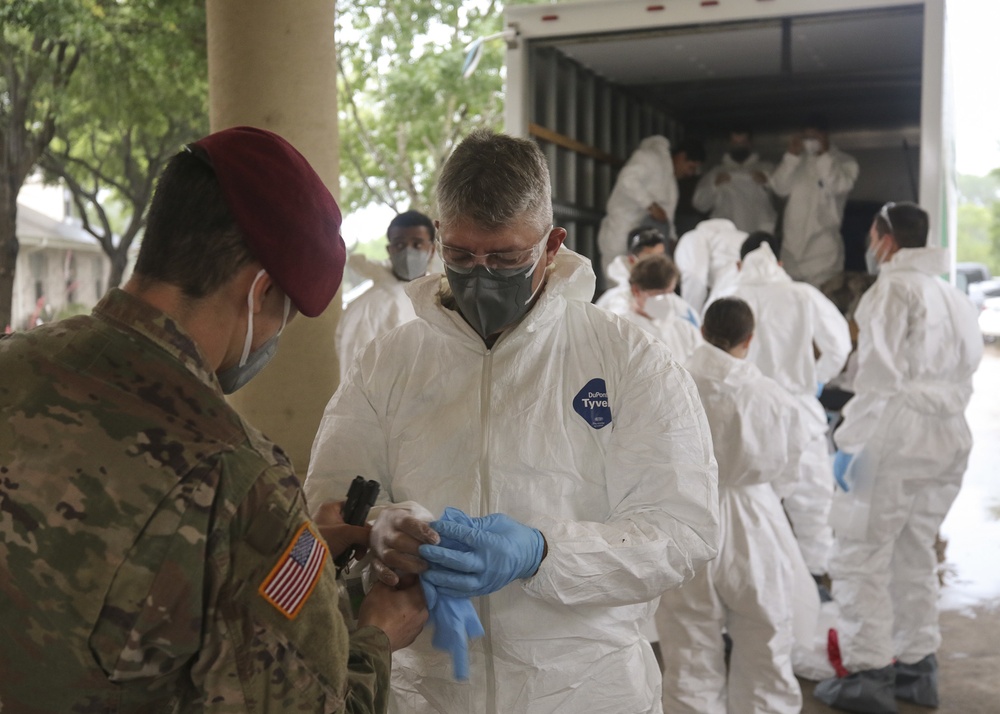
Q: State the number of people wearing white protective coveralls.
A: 11